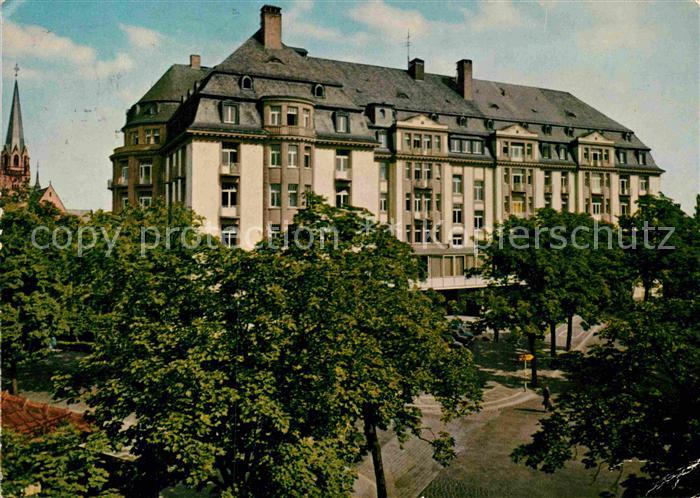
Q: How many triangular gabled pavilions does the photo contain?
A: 3